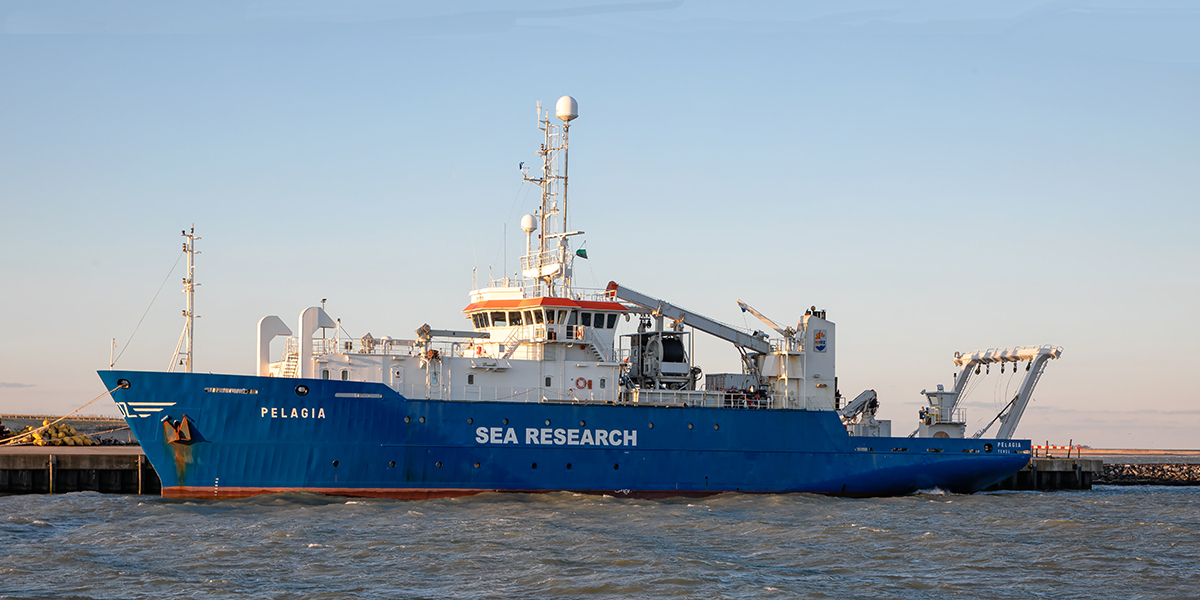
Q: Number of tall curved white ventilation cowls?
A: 2